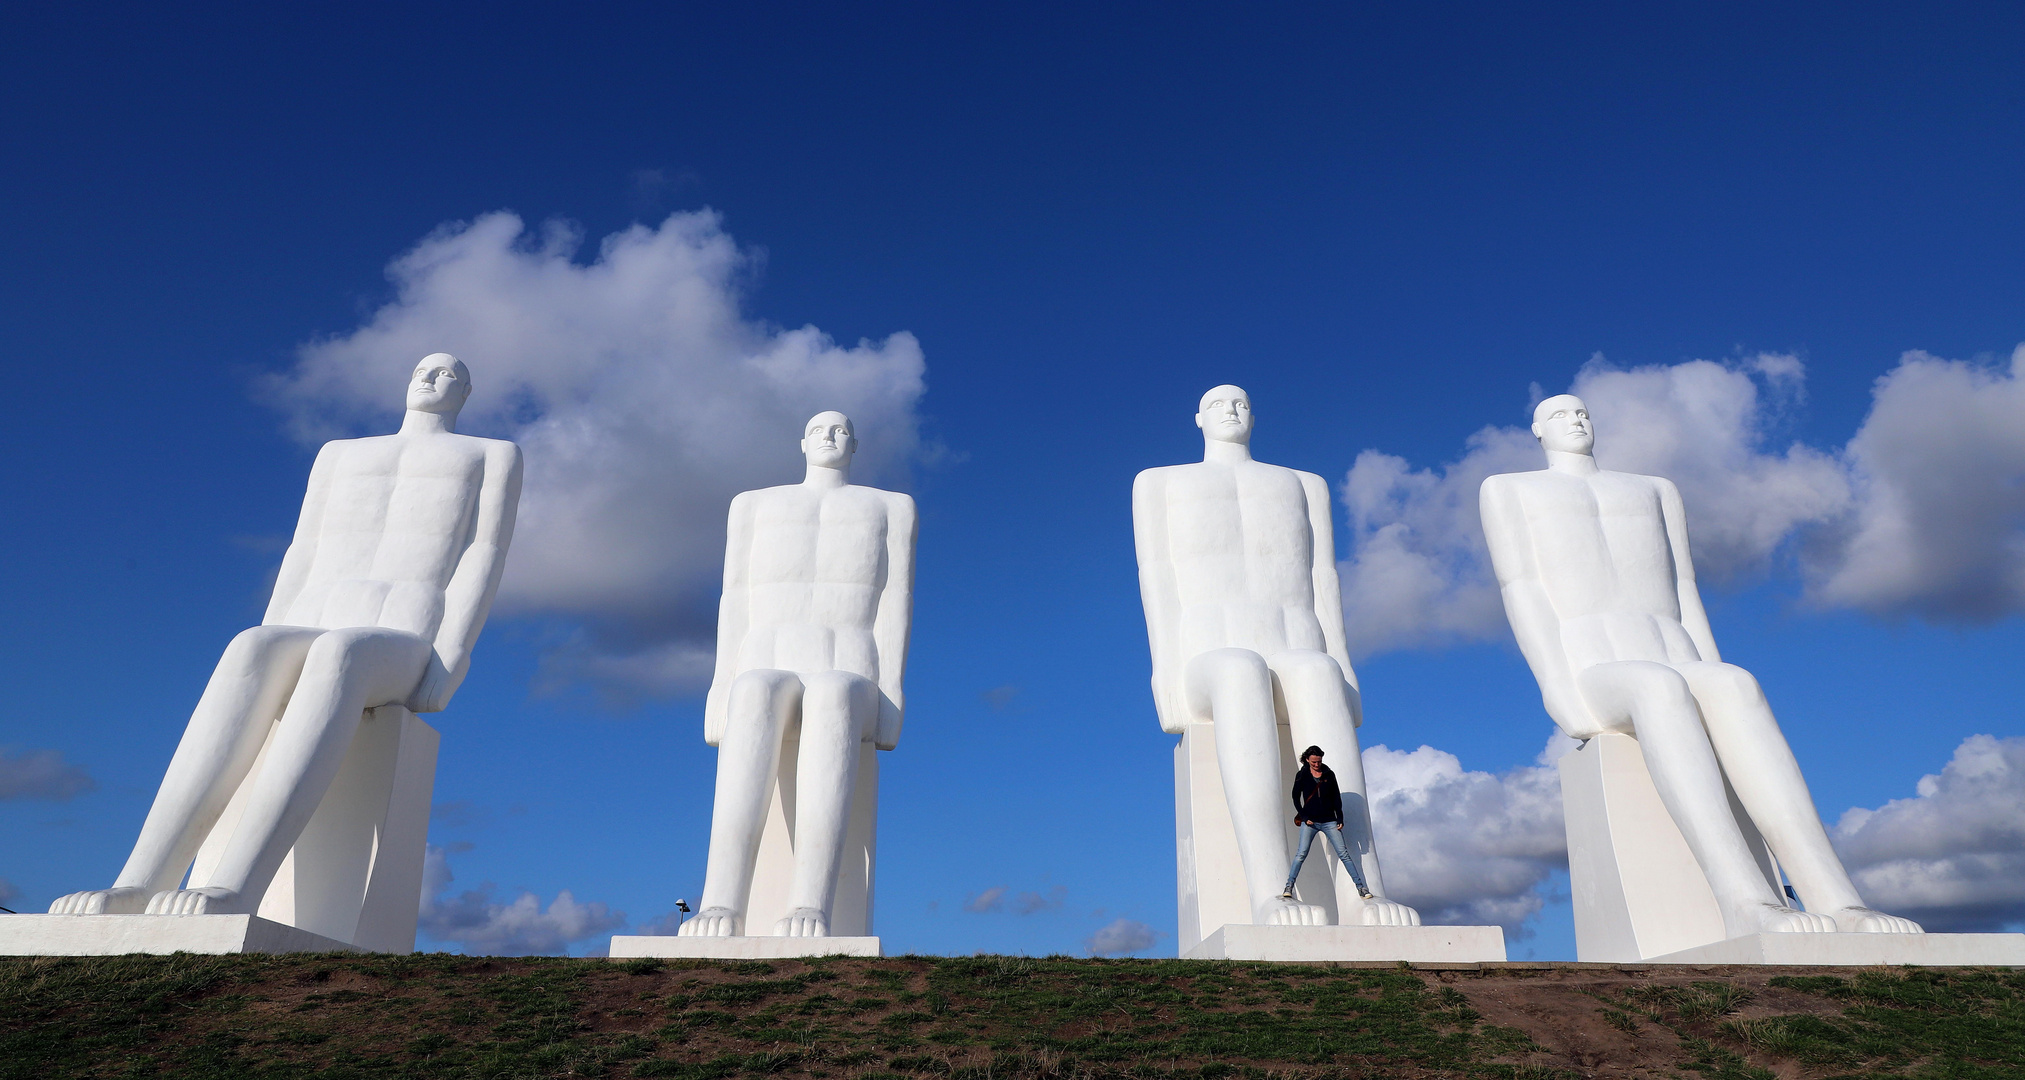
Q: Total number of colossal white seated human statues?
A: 4